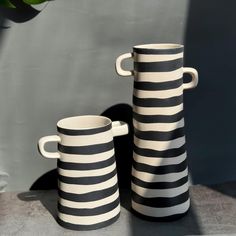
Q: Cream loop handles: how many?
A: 4